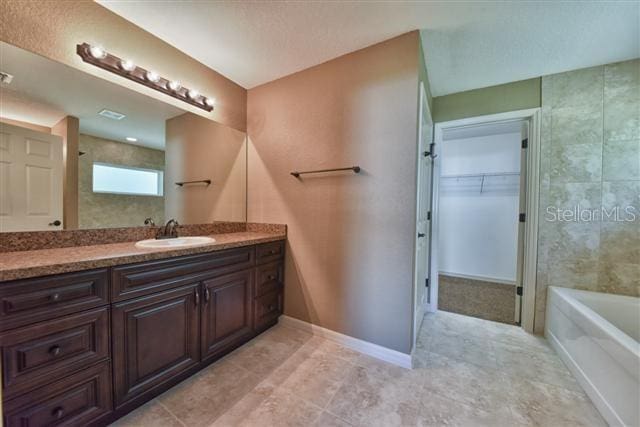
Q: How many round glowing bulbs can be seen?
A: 6